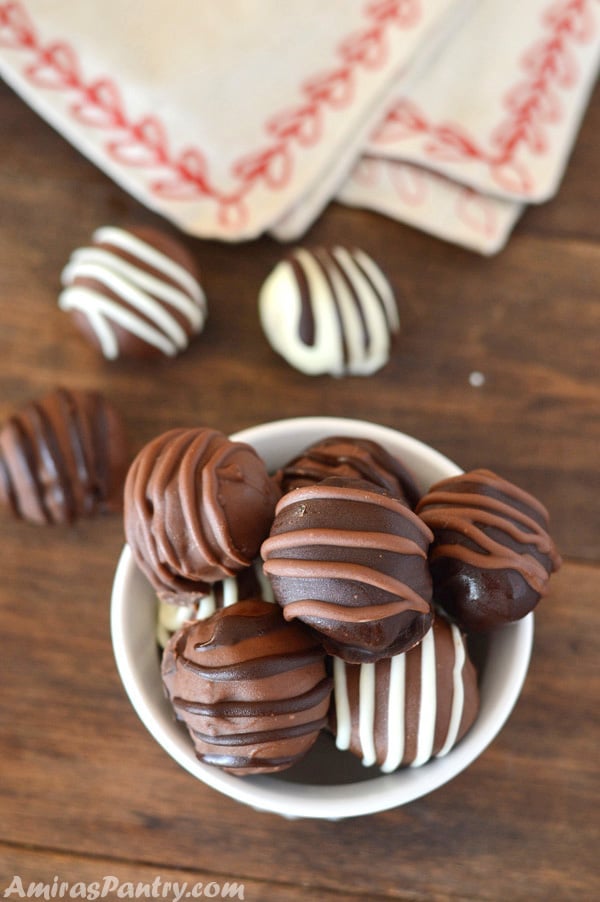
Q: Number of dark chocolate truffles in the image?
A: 2